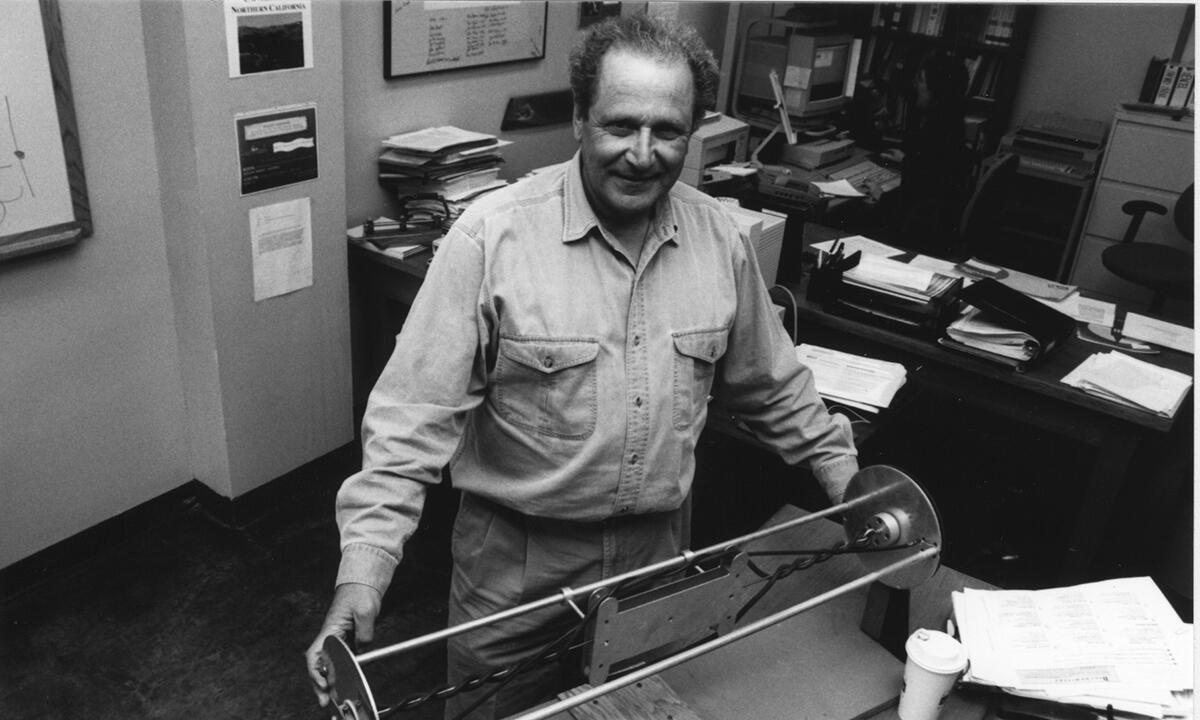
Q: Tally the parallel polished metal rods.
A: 2